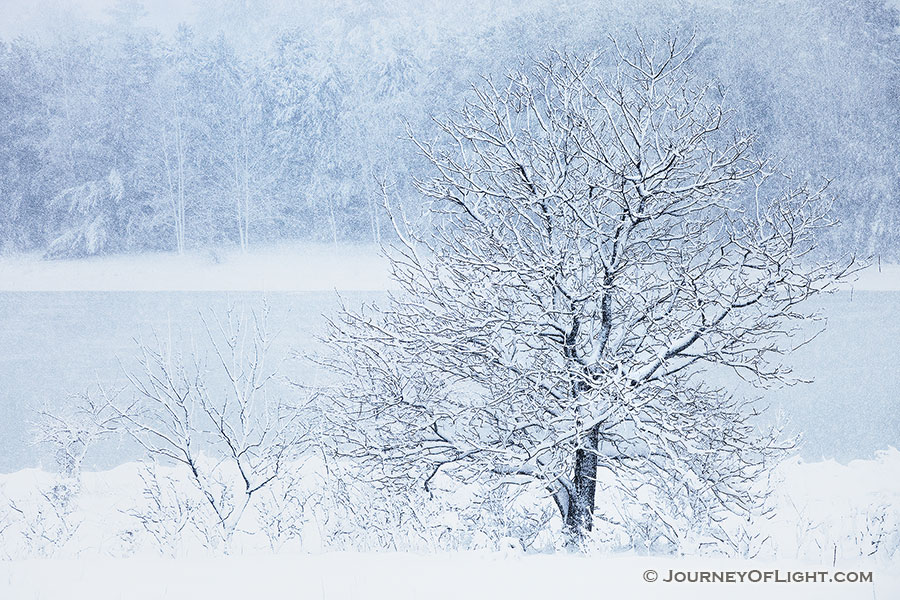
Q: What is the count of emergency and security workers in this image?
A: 0